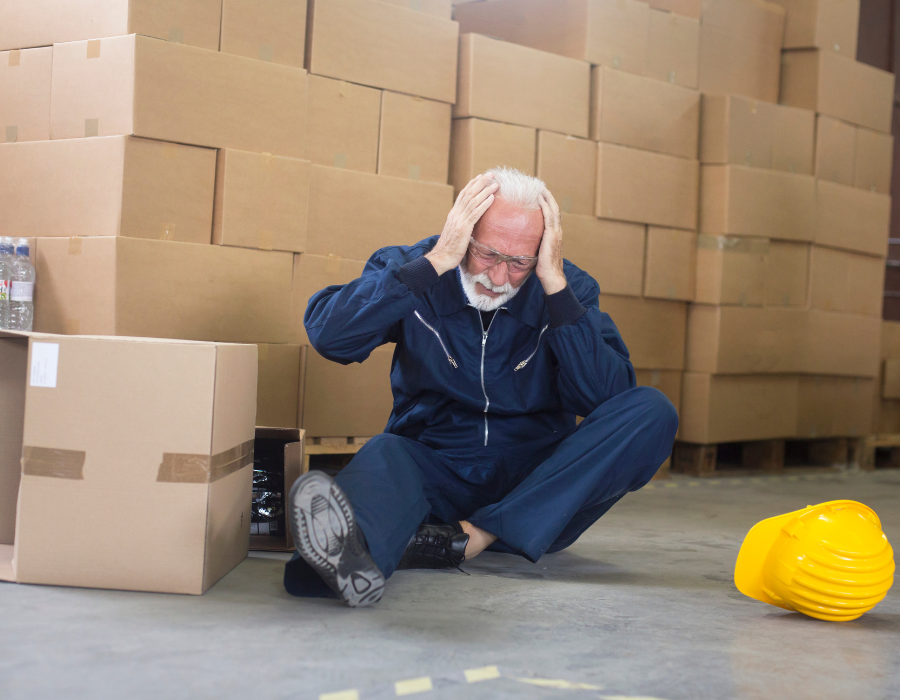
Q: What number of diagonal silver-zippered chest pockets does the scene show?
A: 2